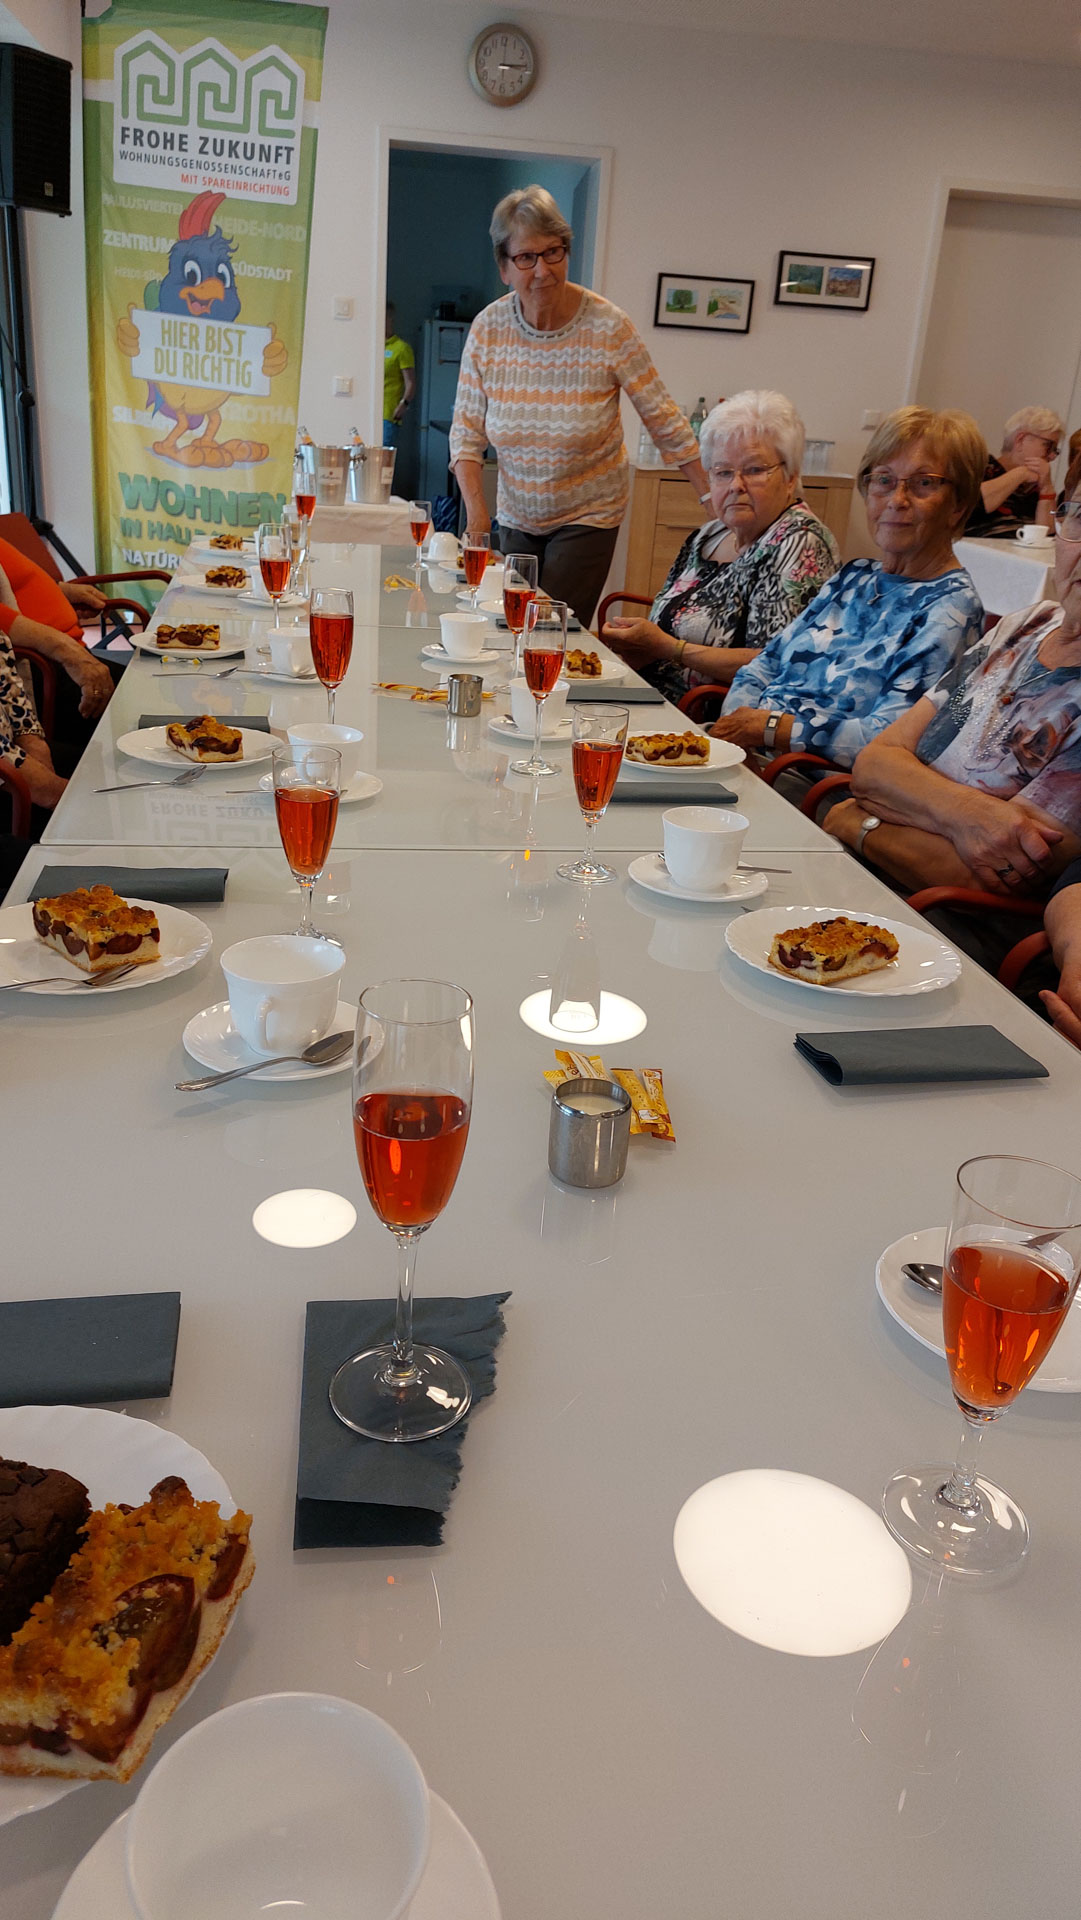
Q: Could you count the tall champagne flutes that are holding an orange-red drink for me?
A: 11